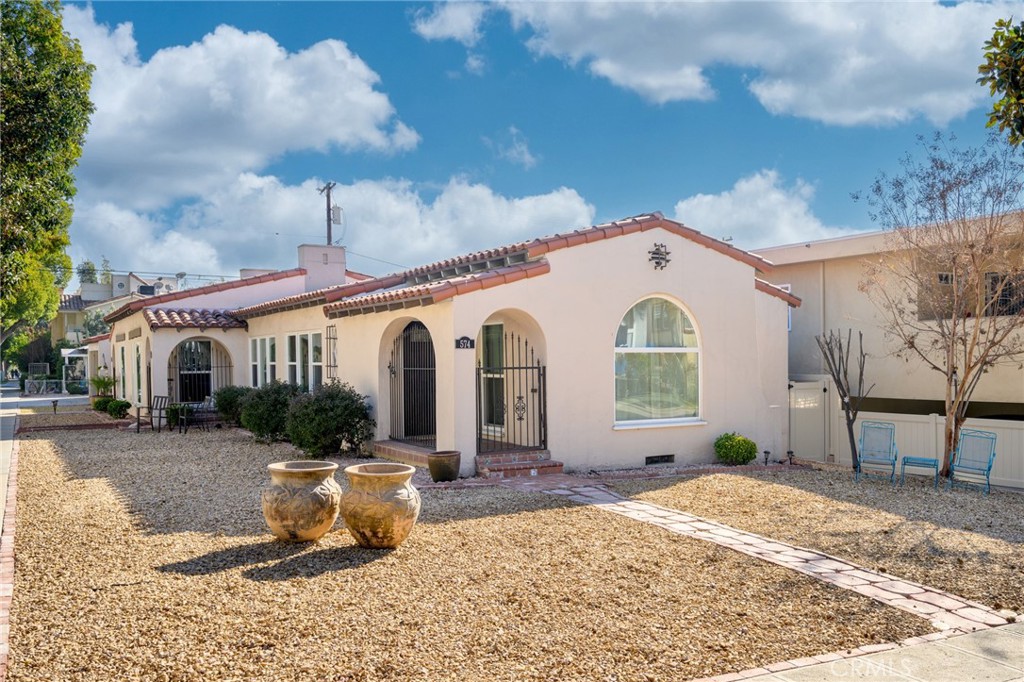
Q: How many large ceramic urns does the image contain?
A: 2